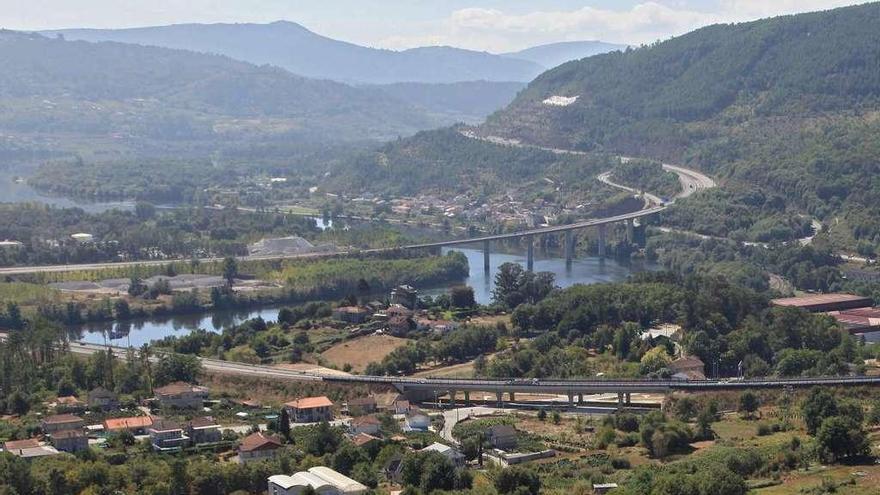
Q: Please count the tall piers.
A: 5